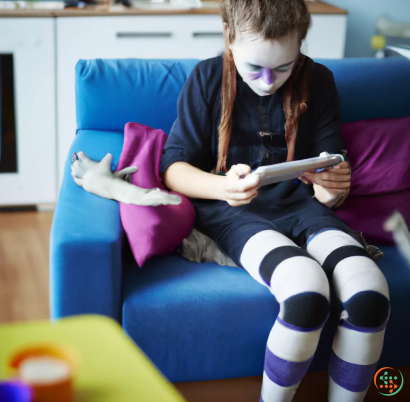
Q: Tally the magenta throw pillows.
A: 2